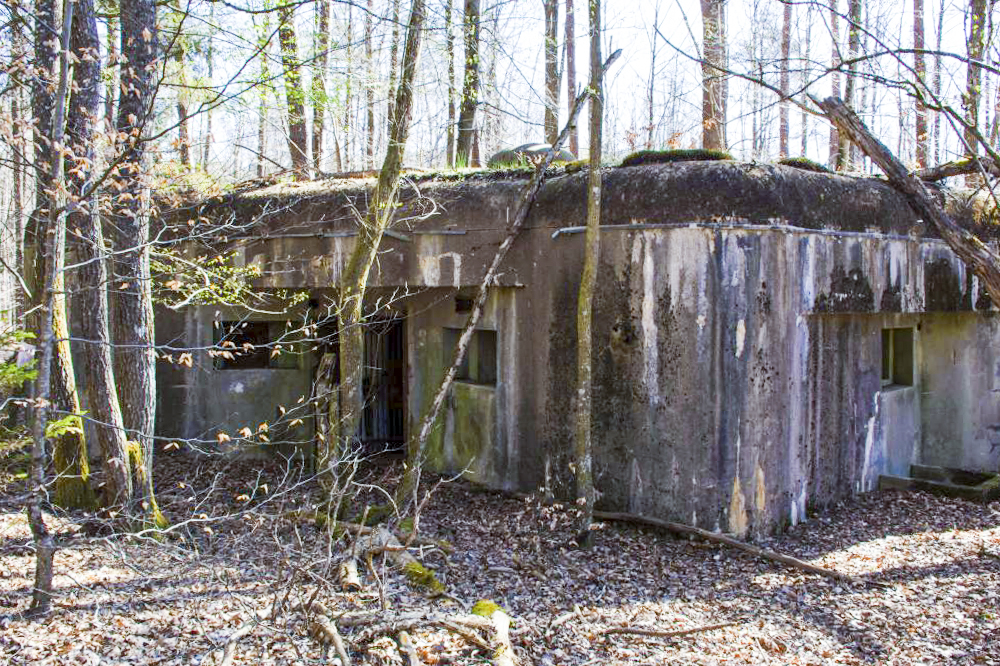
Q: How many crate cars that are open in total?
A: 0